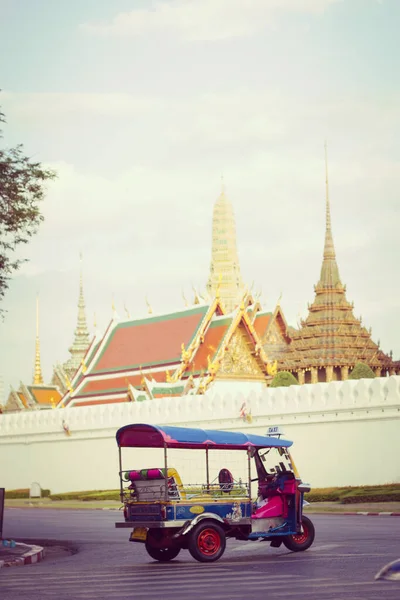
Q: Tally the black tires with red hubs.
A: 2